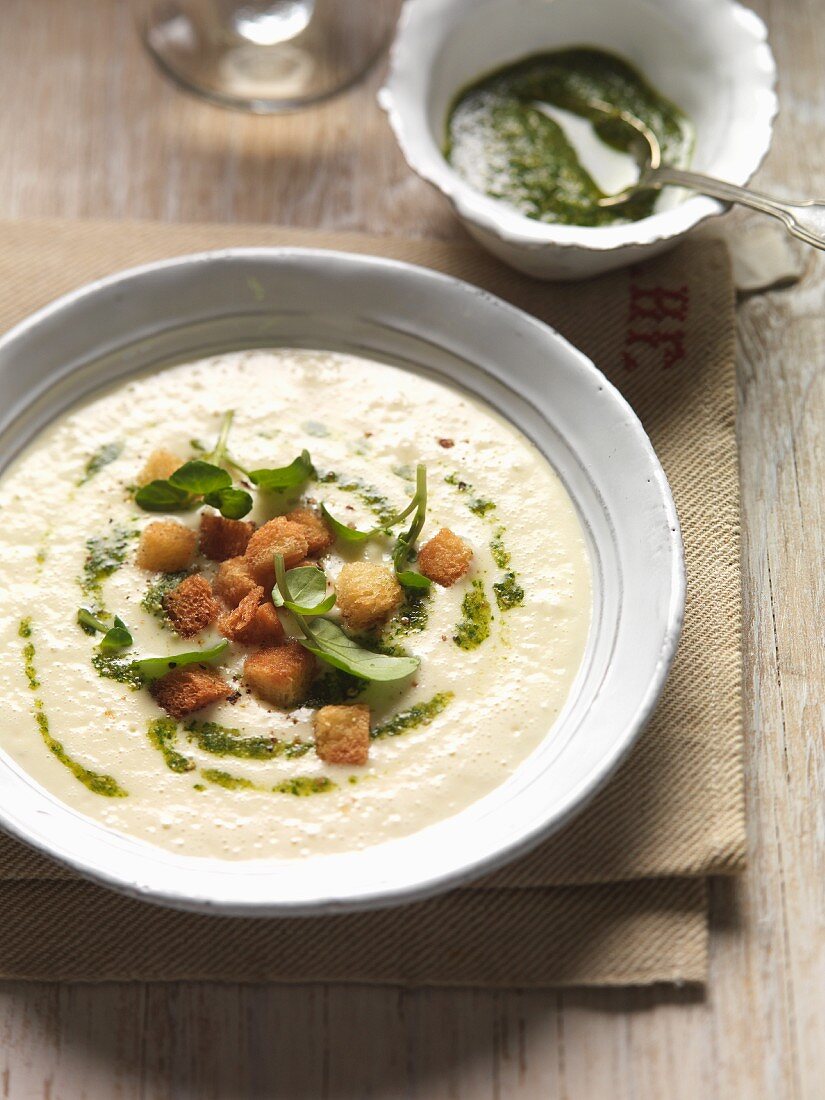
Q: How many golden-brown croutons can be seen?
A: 13